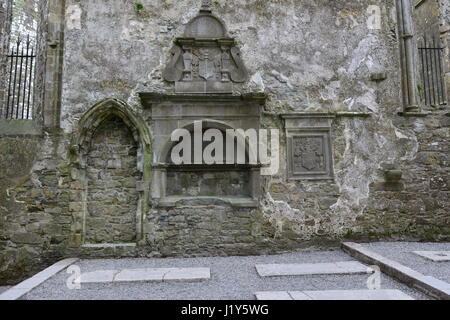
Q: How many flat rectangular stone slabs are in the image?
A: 4